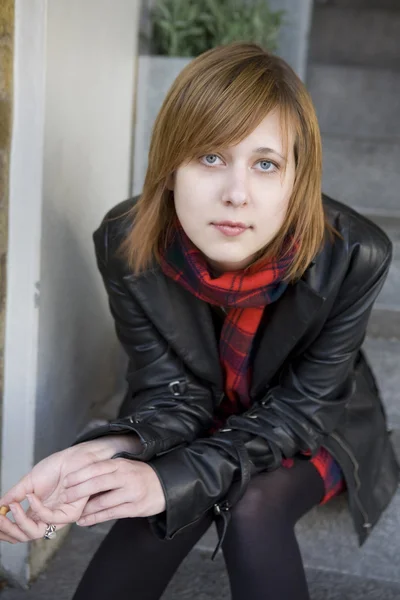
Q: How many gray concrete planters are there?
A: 1